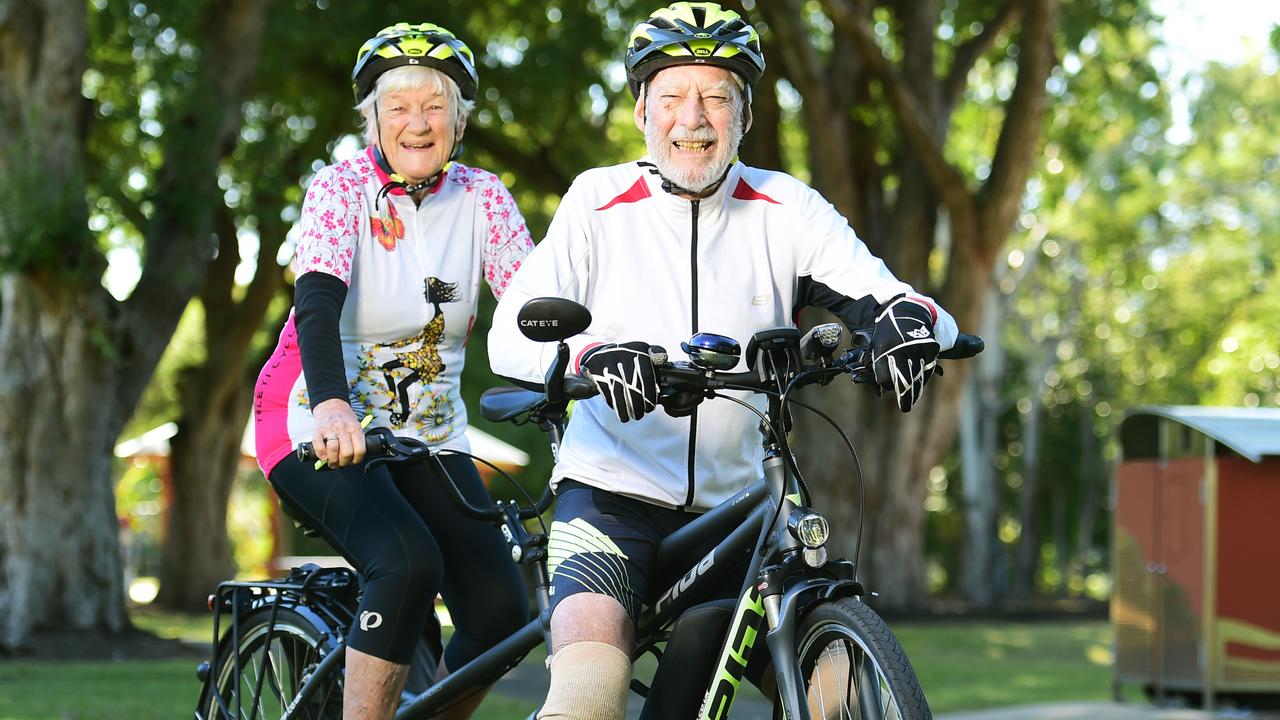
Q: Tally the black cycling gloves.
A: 2